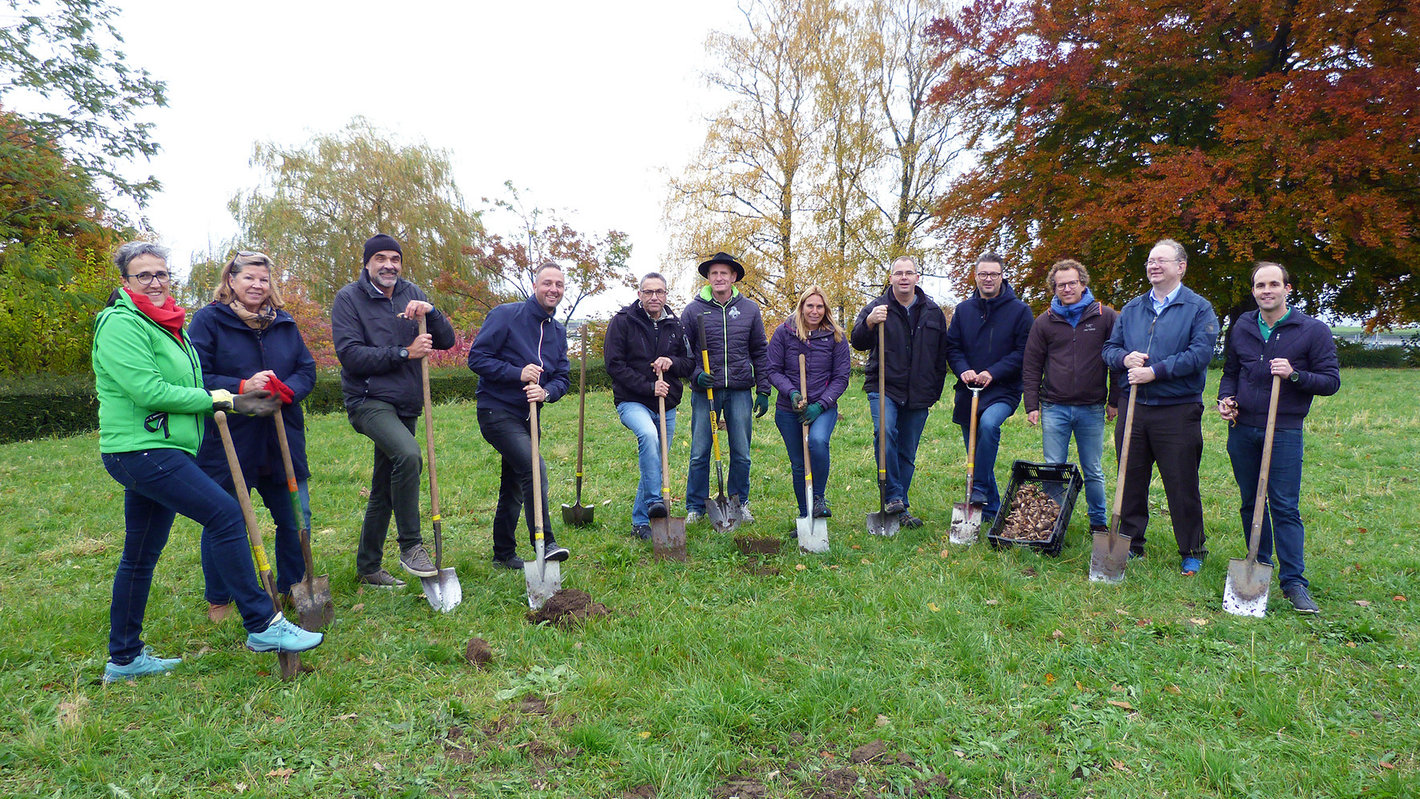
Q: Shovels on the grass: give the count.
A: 12